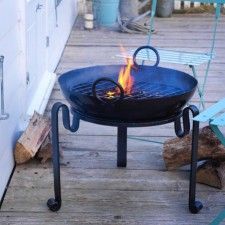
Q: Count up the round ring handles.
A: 2